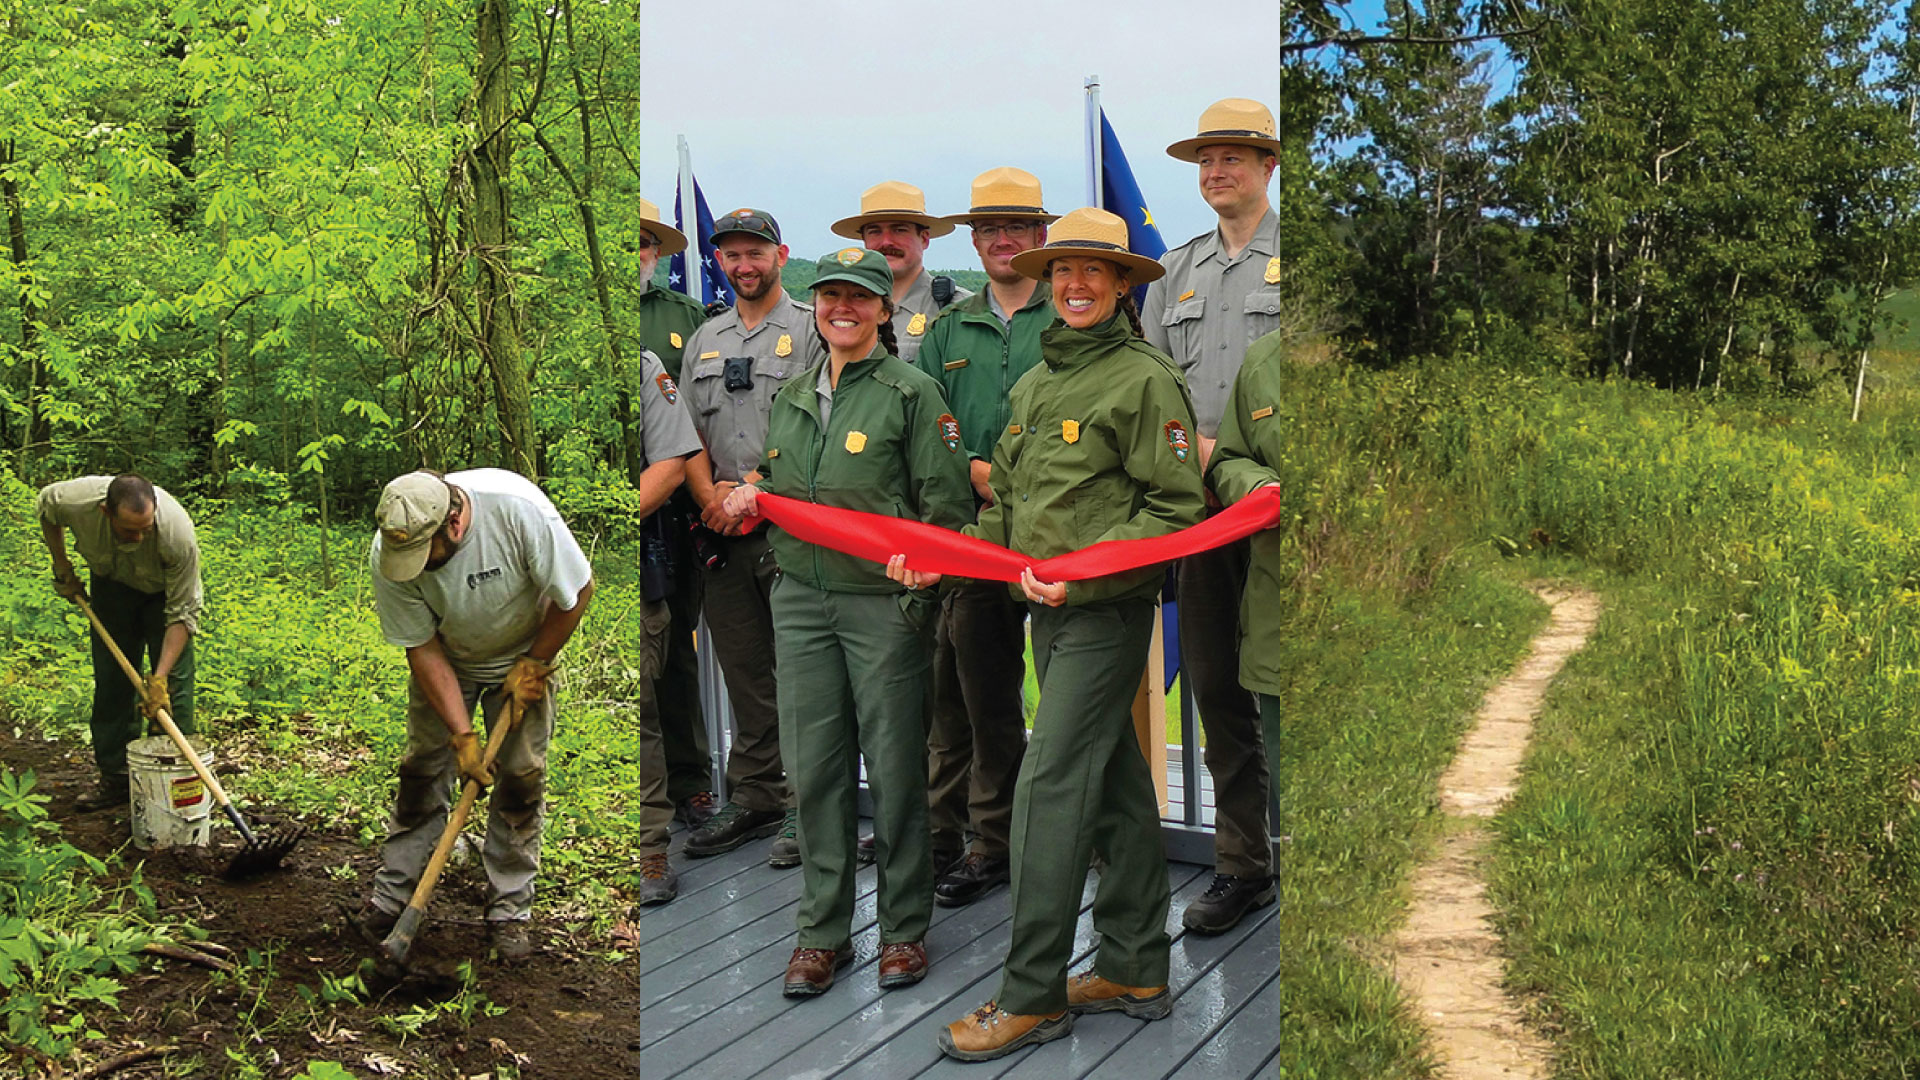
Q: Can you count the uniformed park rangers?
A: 9